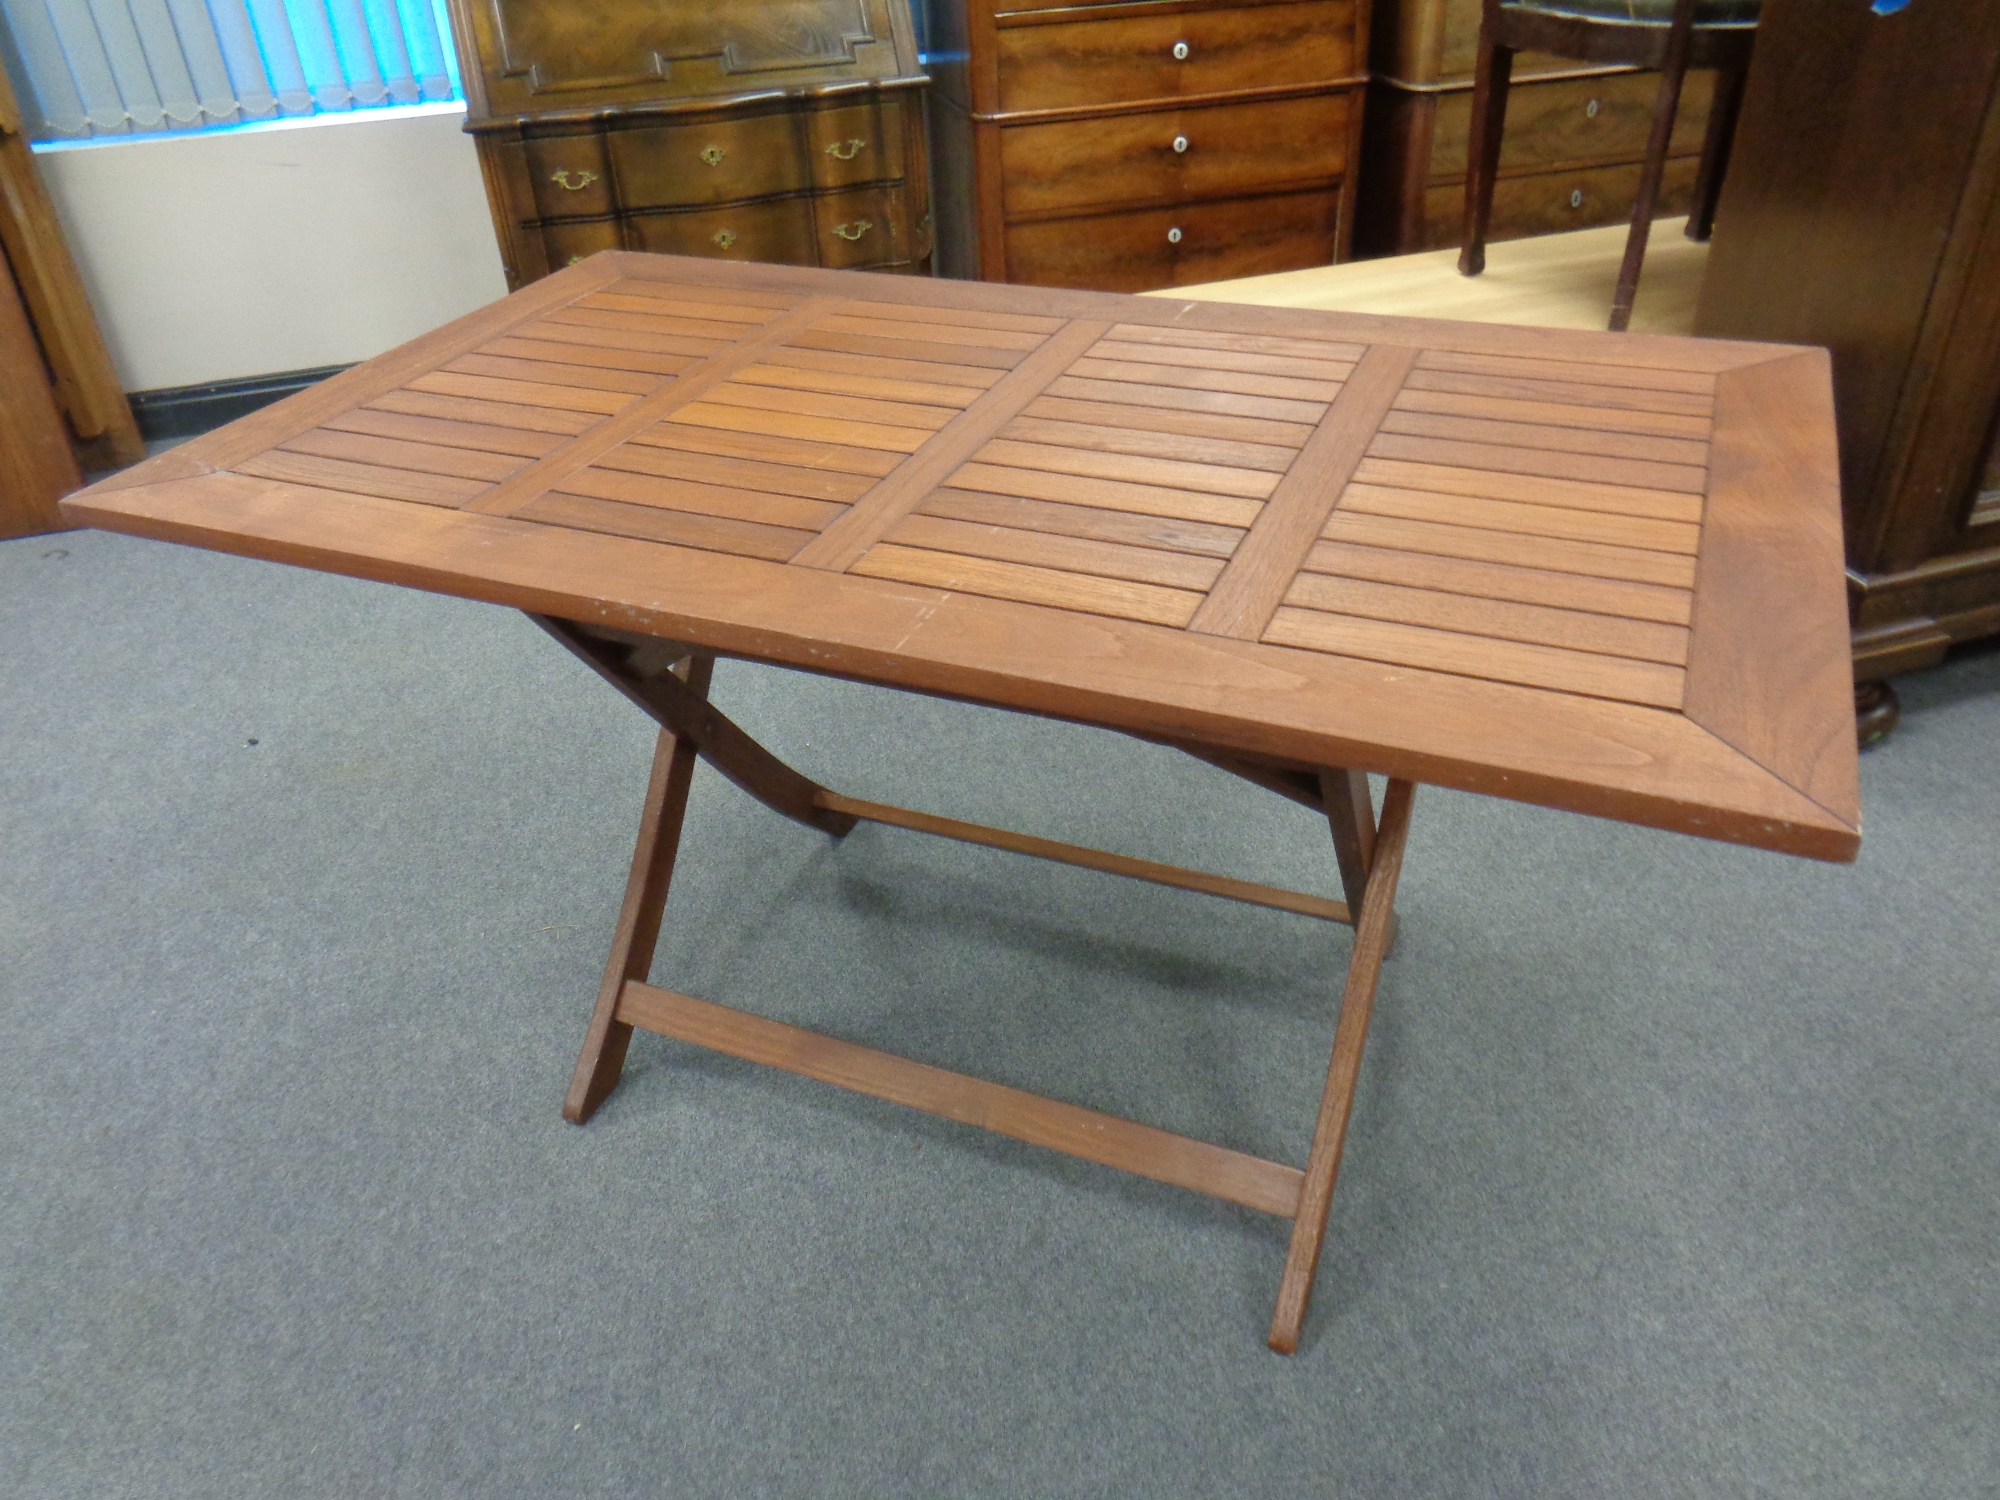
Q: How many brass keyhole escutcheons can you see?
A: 2